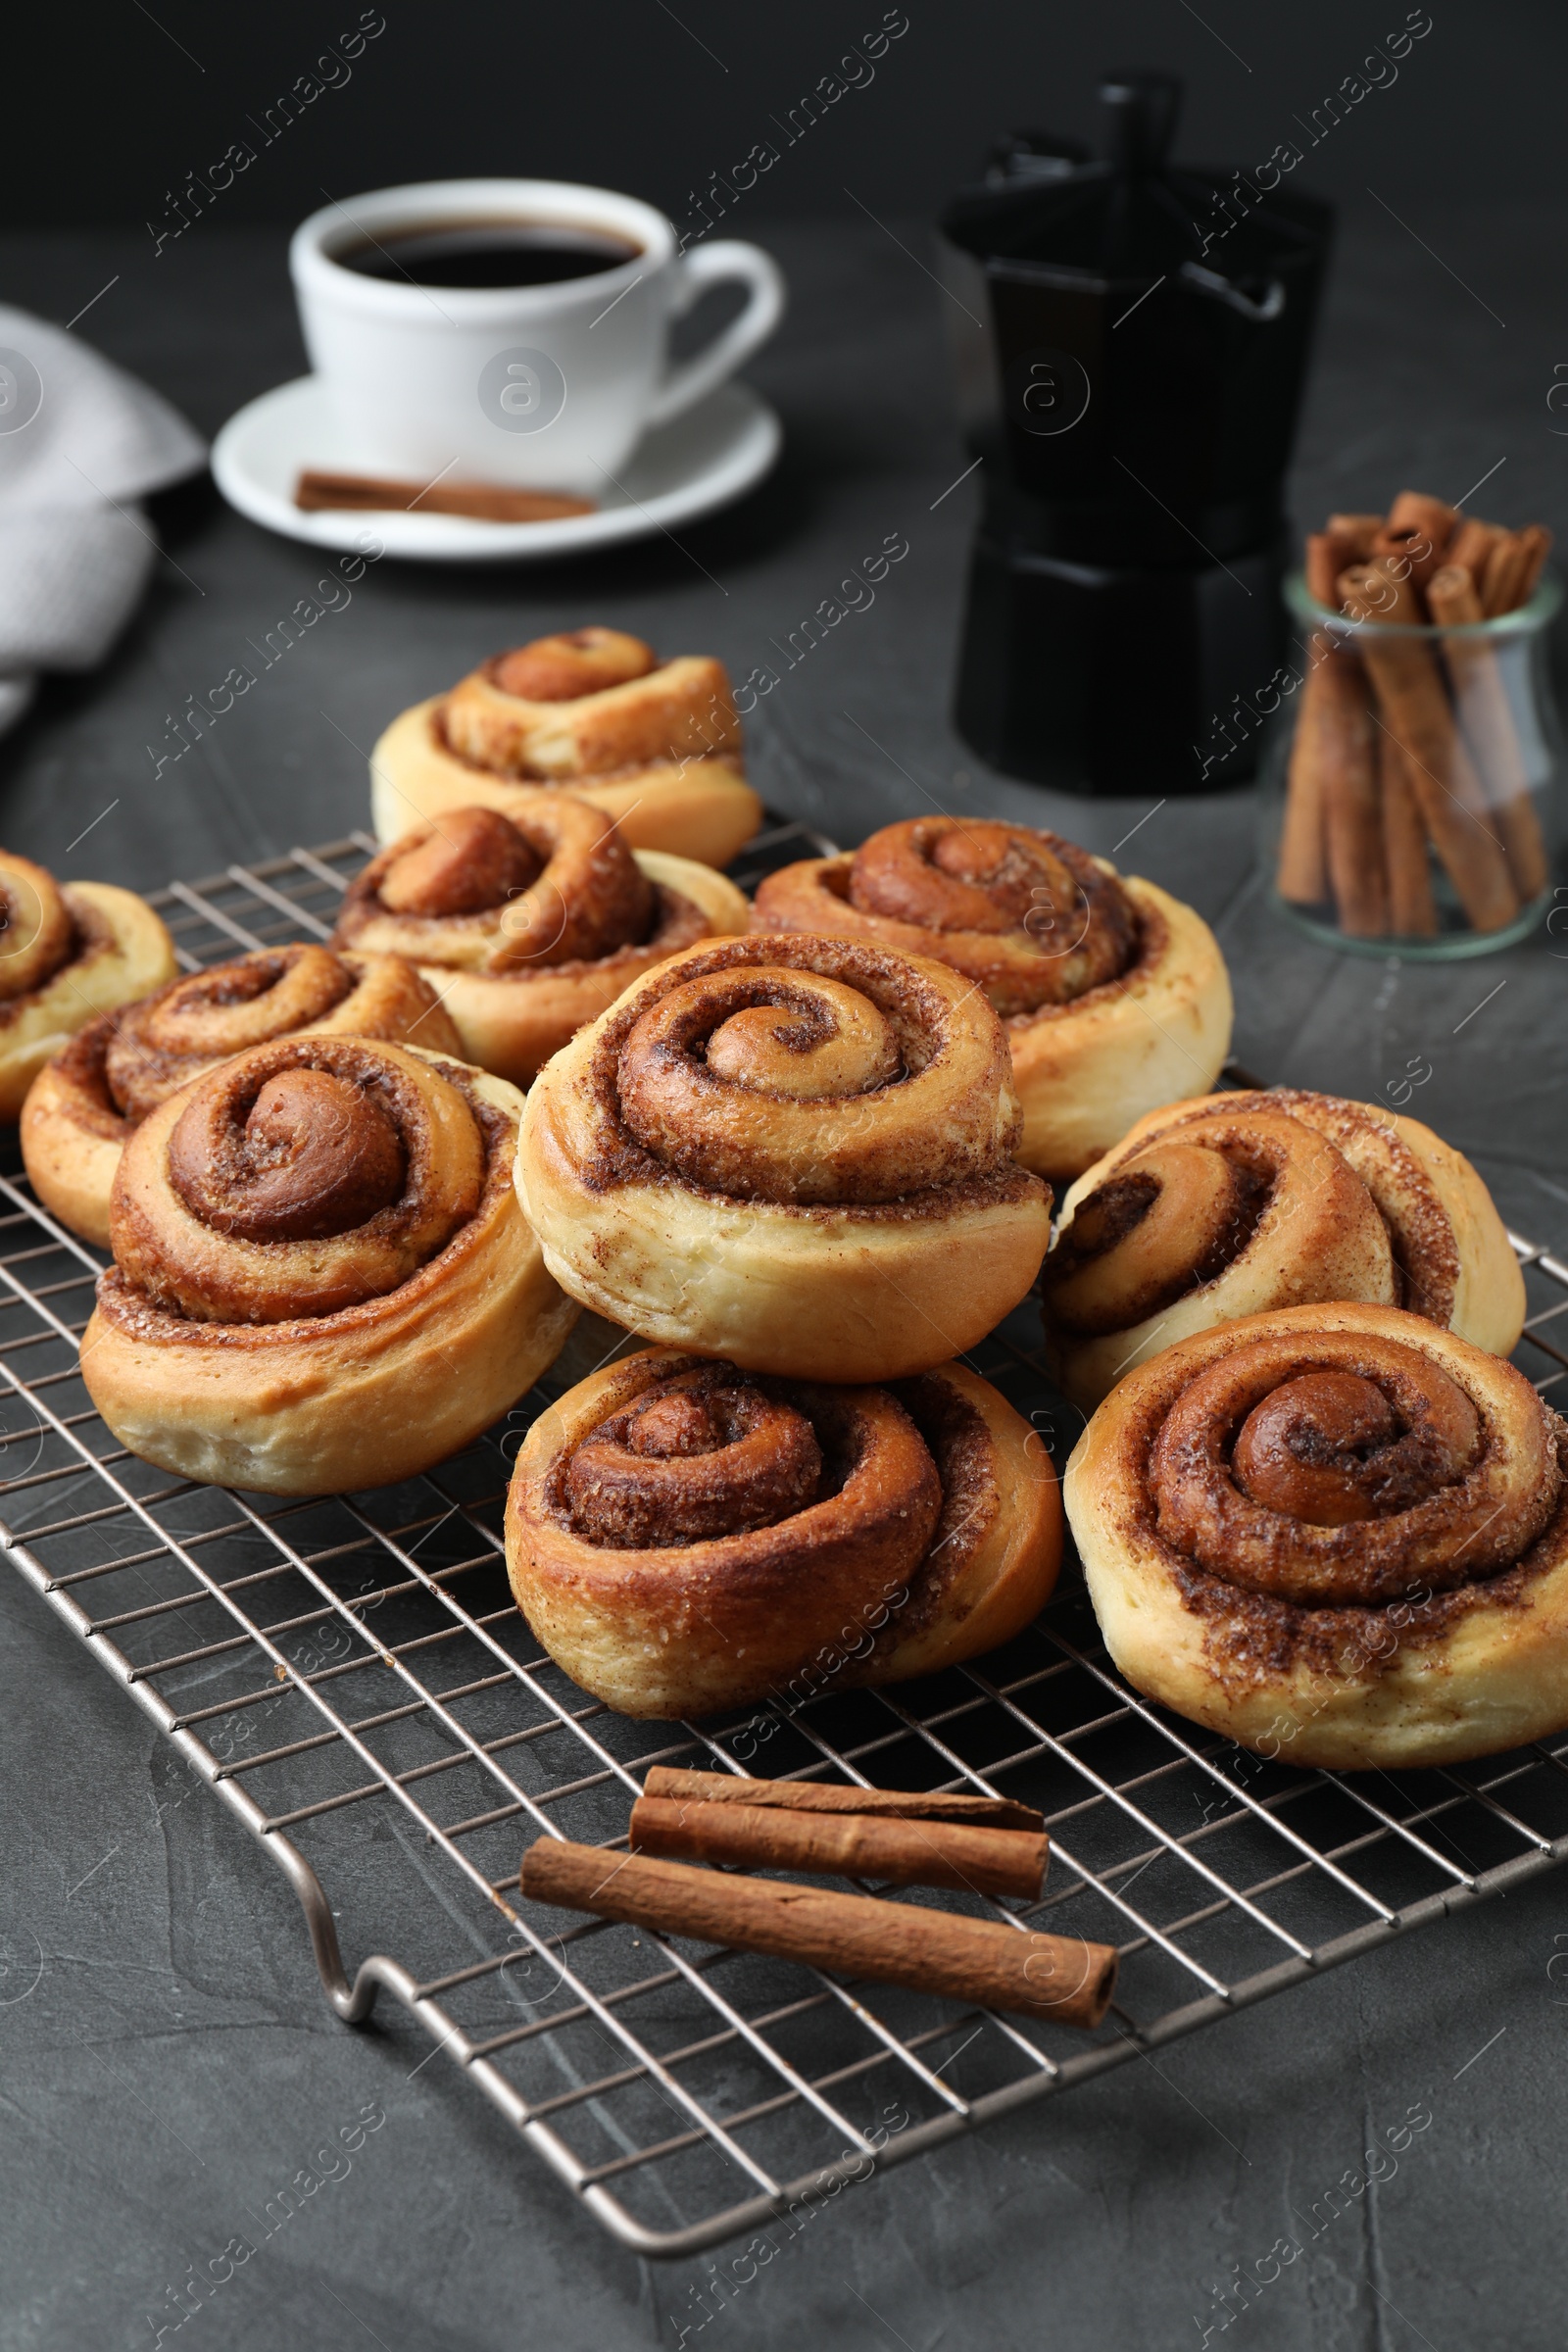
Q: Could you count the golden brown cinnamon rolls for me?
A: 10